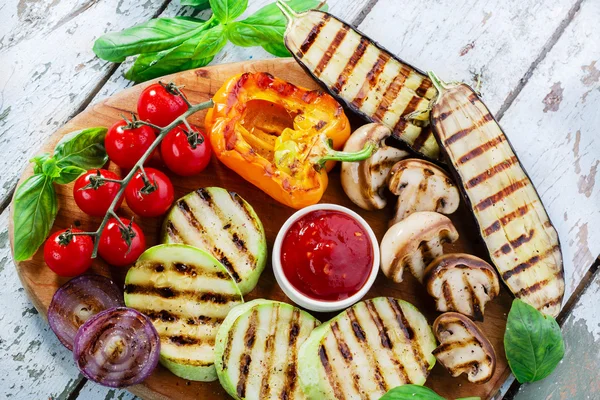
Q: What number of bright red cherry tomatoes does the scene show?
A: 7